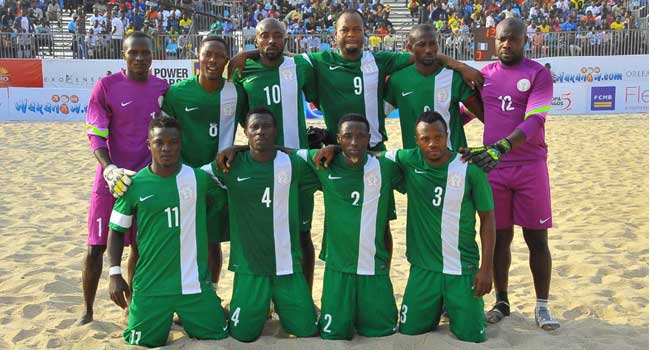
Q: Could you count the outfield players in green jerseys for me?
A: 8